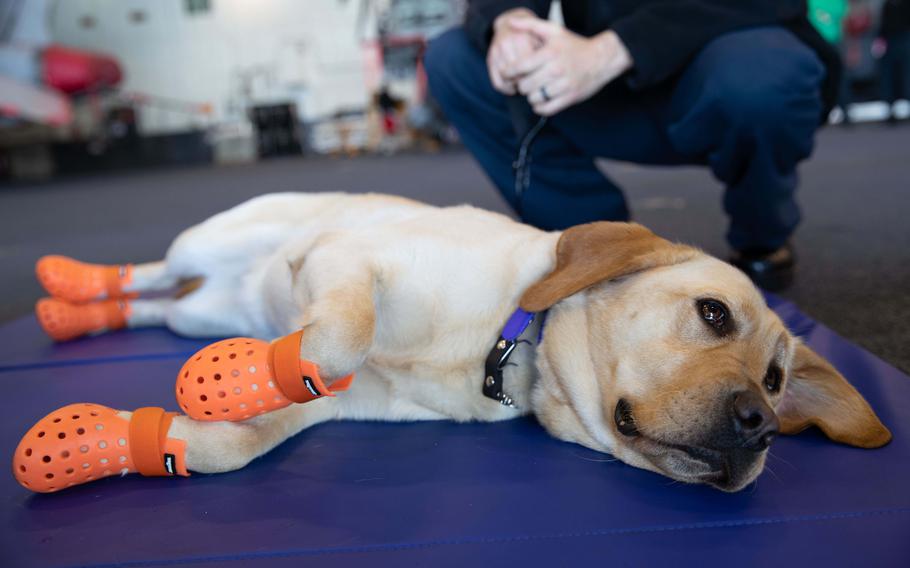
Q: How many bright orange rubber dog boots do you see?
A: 4